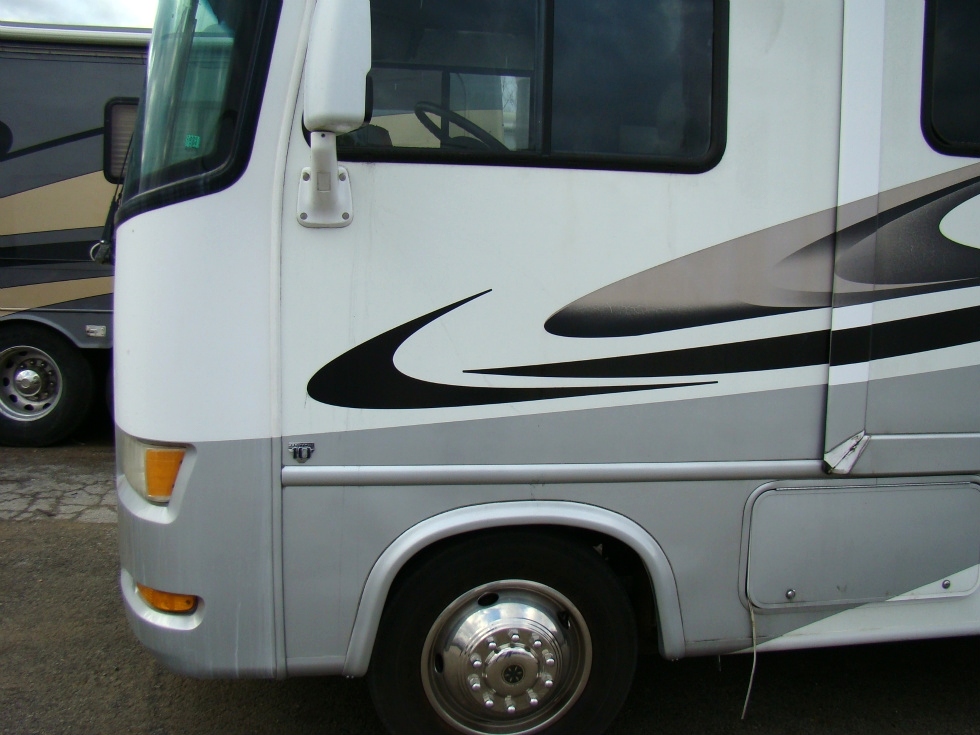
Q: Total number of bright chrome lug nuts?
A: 10